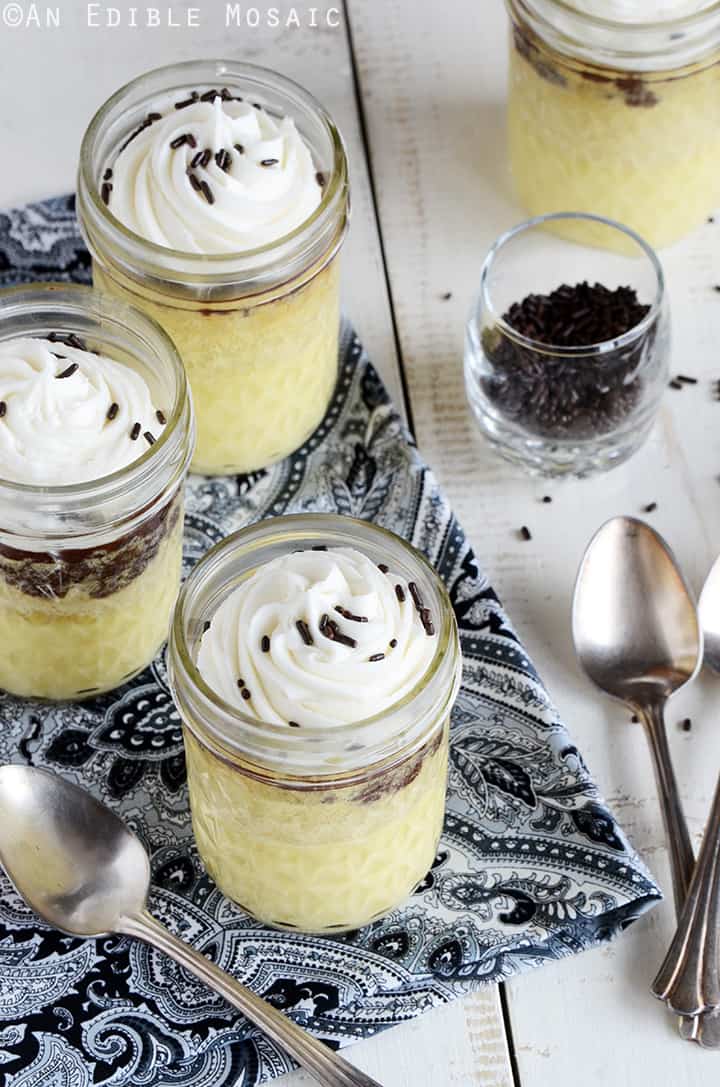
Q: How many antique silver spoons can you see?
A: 3